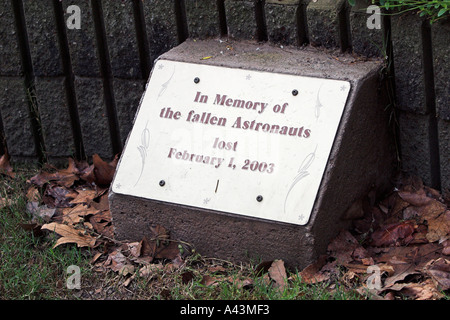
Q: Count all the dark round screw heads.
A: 4